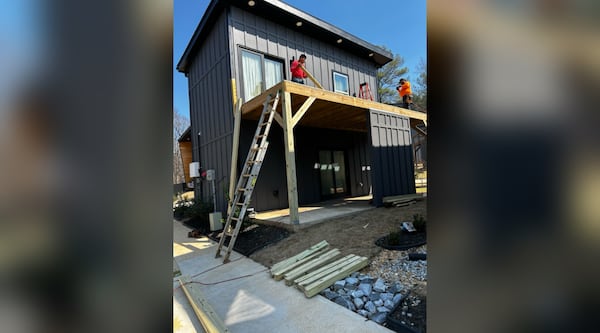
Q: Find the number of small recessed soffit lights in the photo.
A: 4